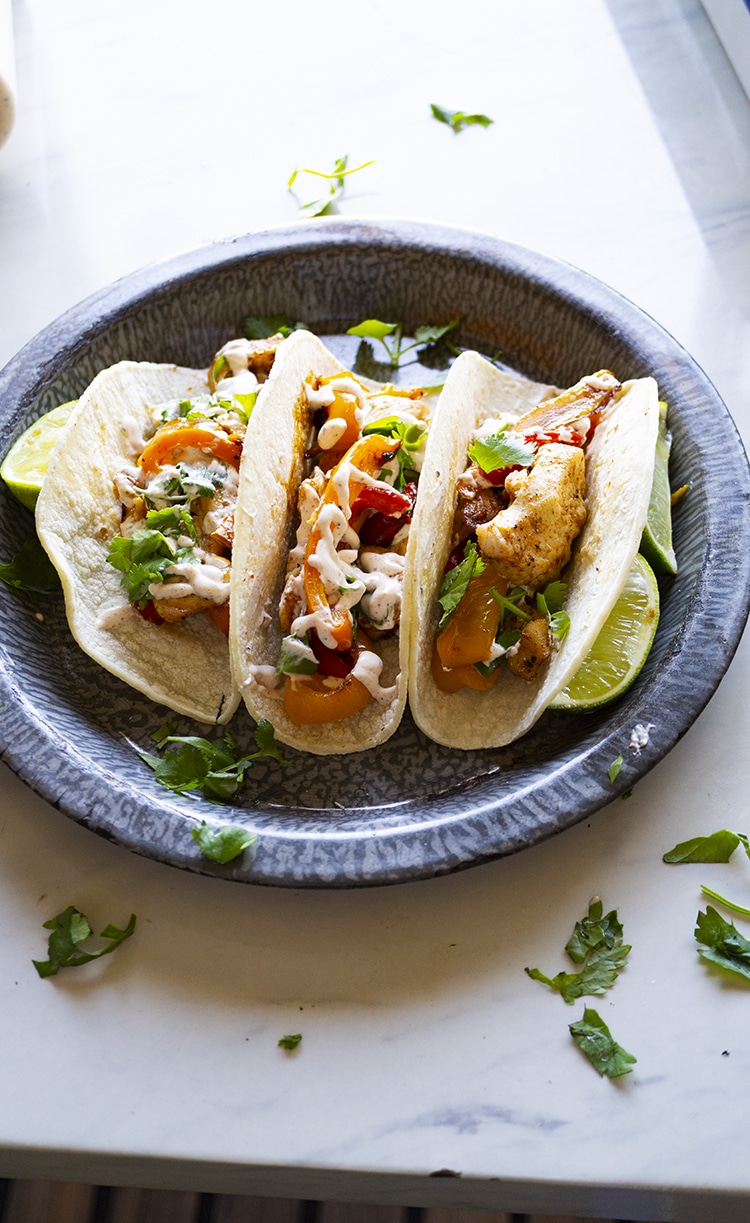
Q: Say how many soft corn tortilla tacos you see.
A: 3